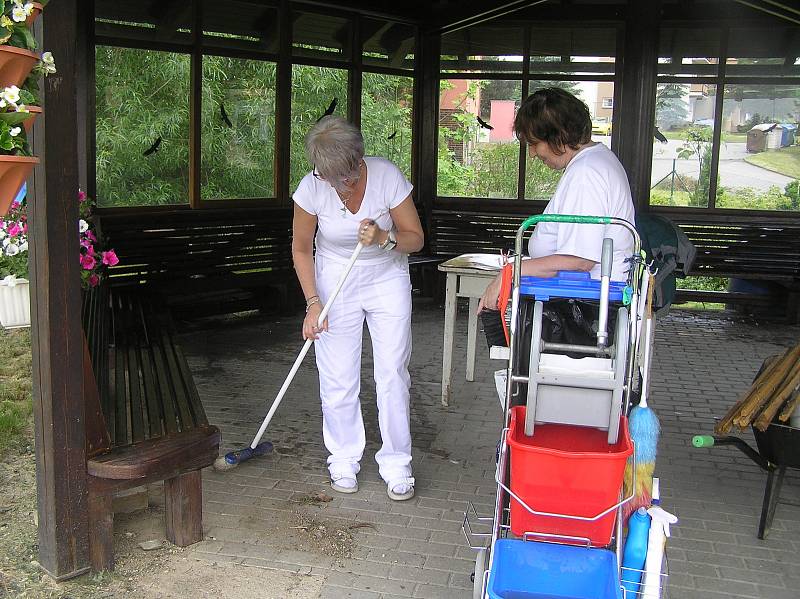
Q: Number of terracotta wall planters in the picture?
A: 4